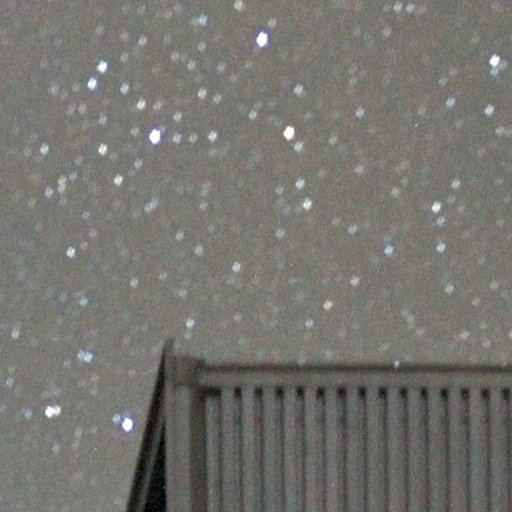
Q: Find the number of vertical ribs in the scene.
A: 15